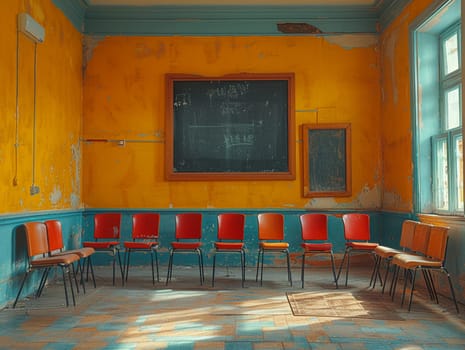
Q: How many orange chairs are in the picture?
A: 5